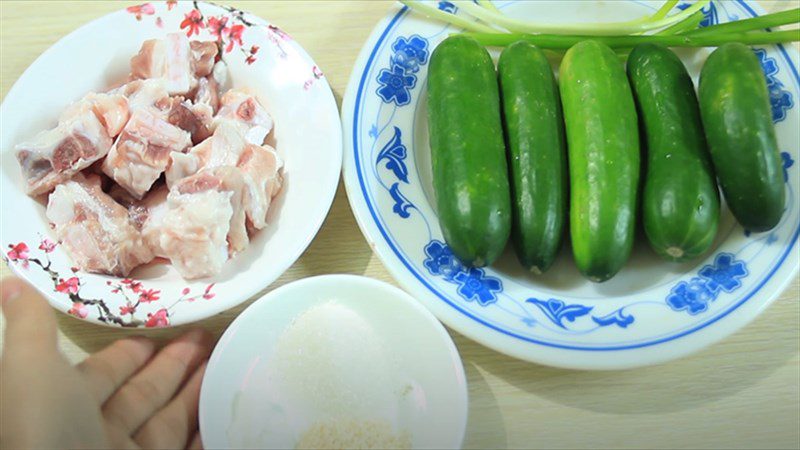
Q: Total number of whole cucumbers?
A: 5